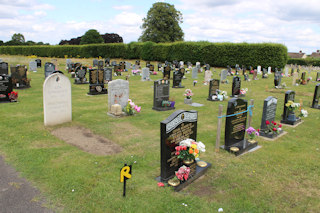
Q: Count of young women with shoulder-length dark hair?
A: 0